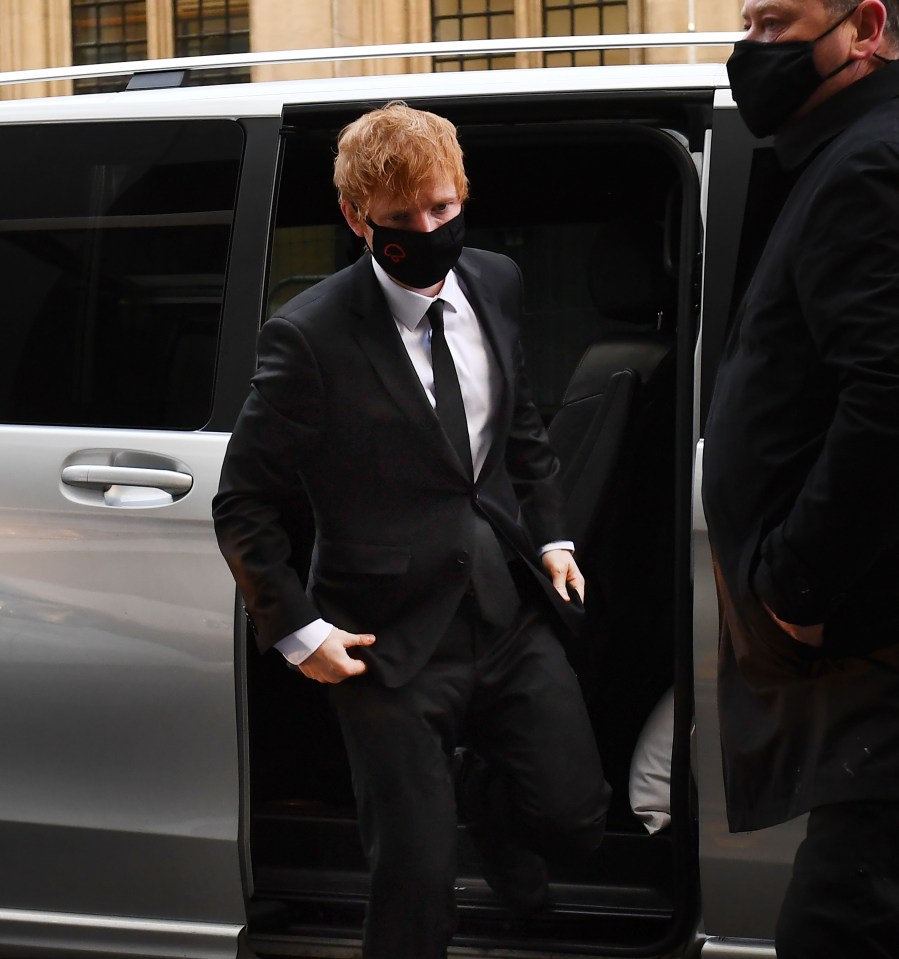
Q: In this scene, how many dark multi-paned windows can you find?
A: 4